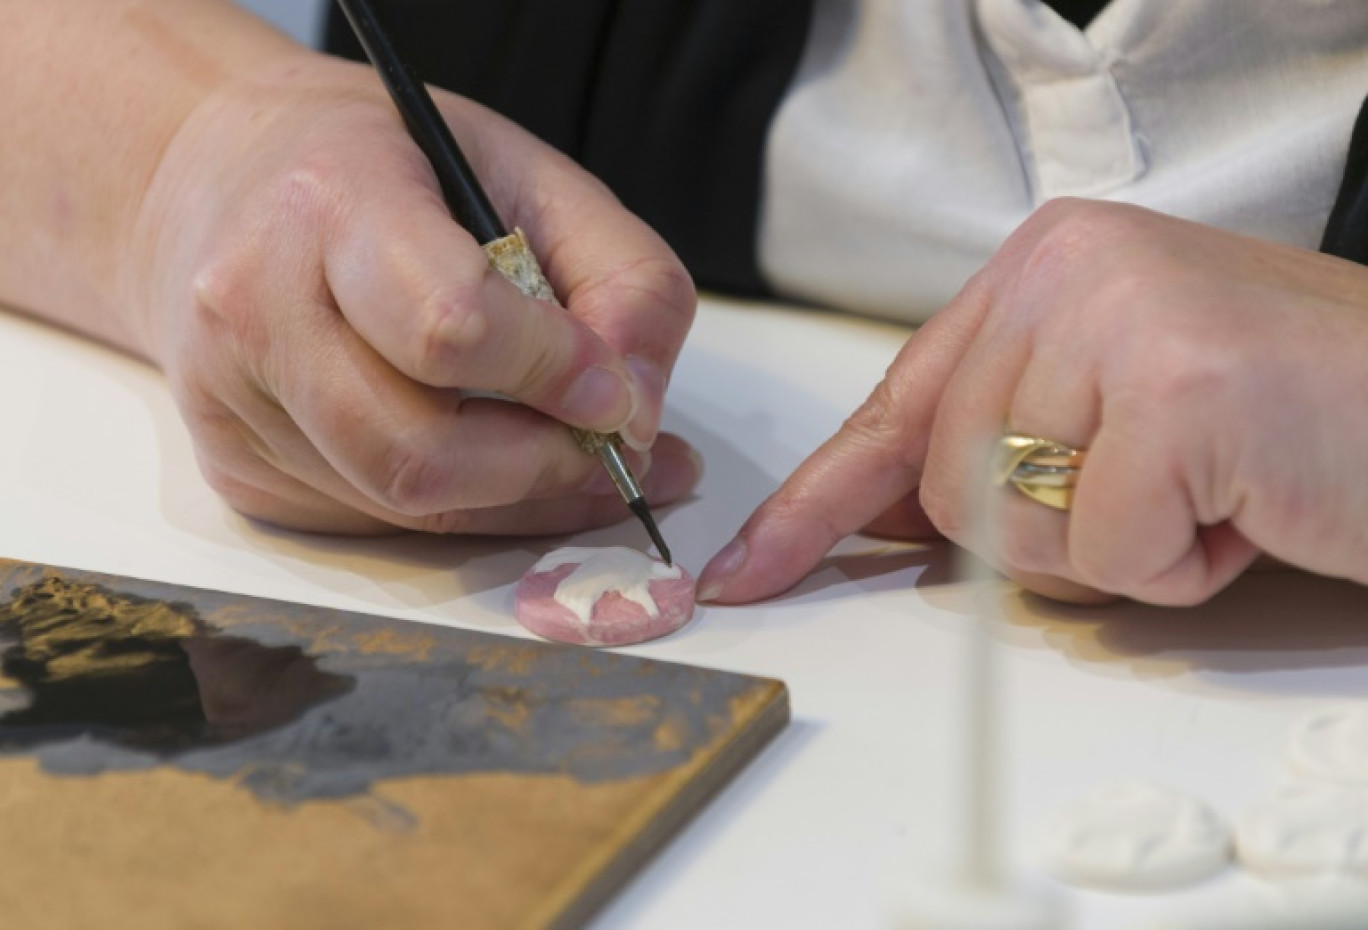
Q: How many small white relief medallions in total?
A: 3